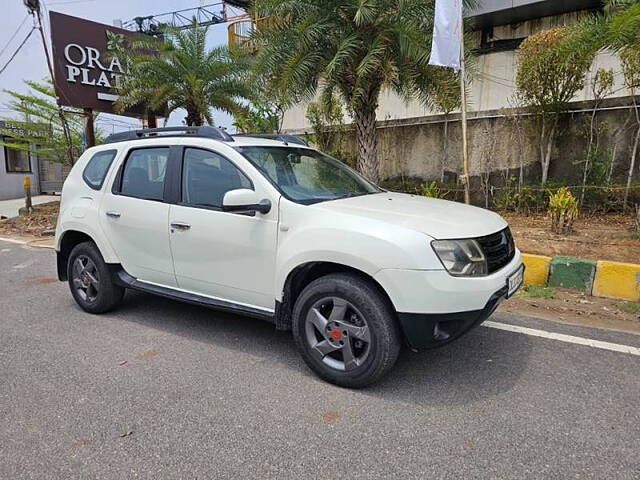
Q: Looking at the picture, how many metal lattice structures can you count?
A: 1